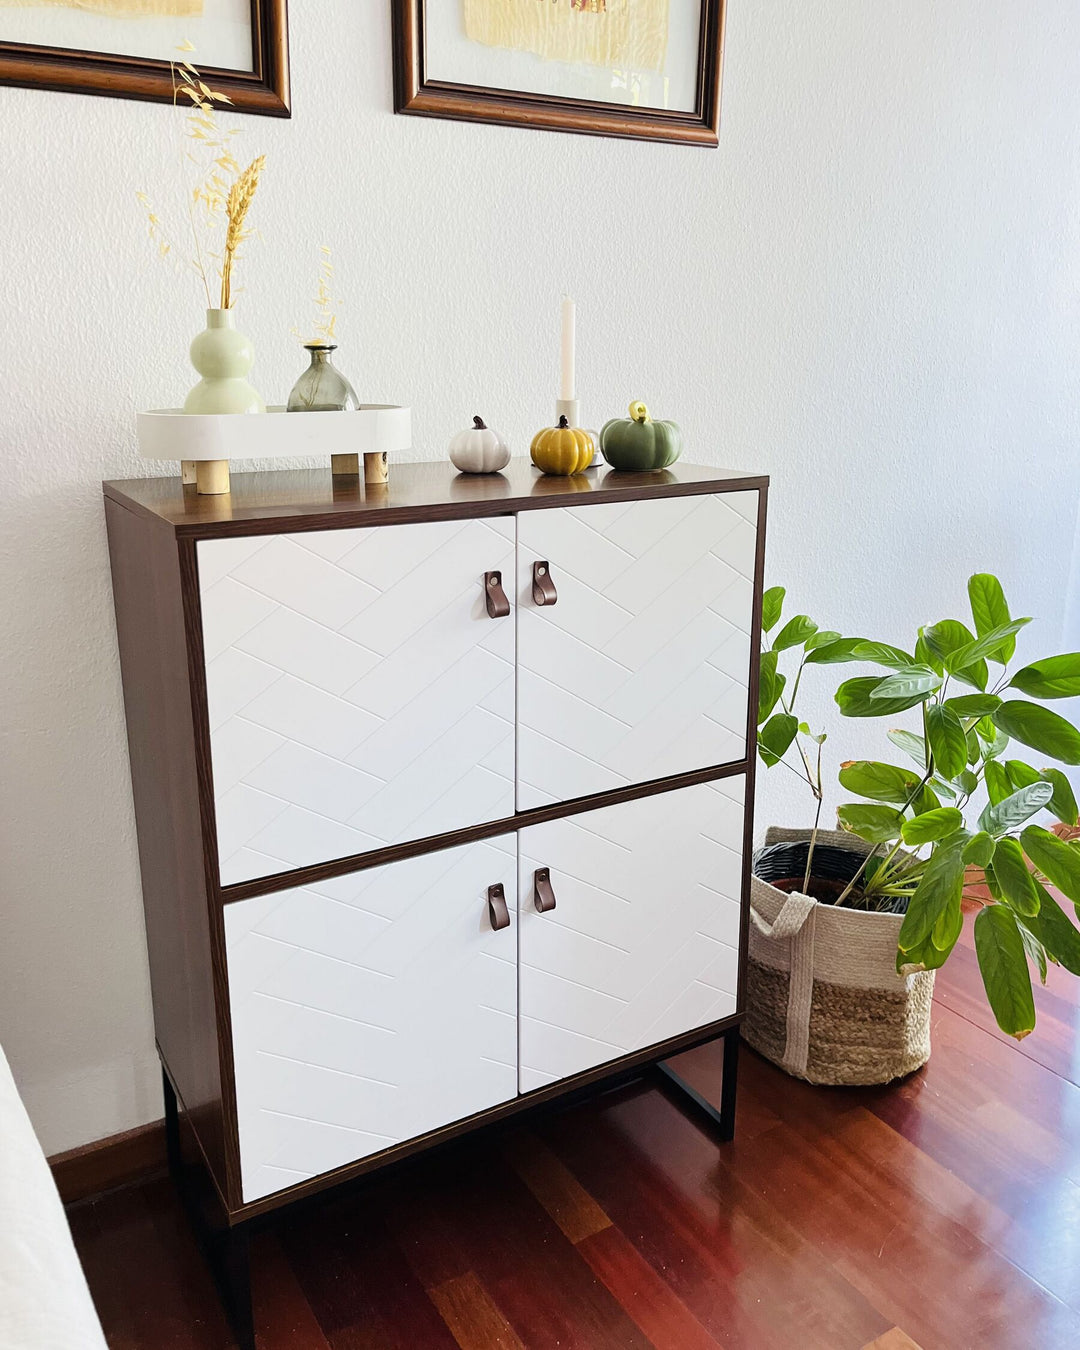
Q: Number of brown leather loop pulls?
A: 4